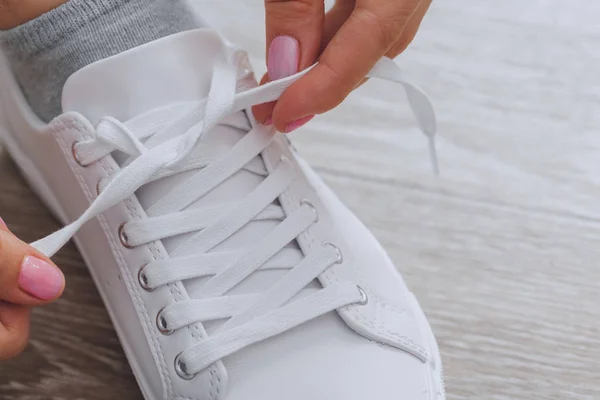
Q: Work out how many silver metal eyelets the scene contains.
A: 10